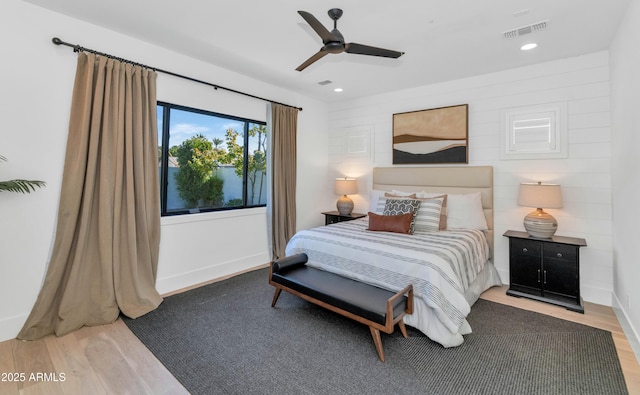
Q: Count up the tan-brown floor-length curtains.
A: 2